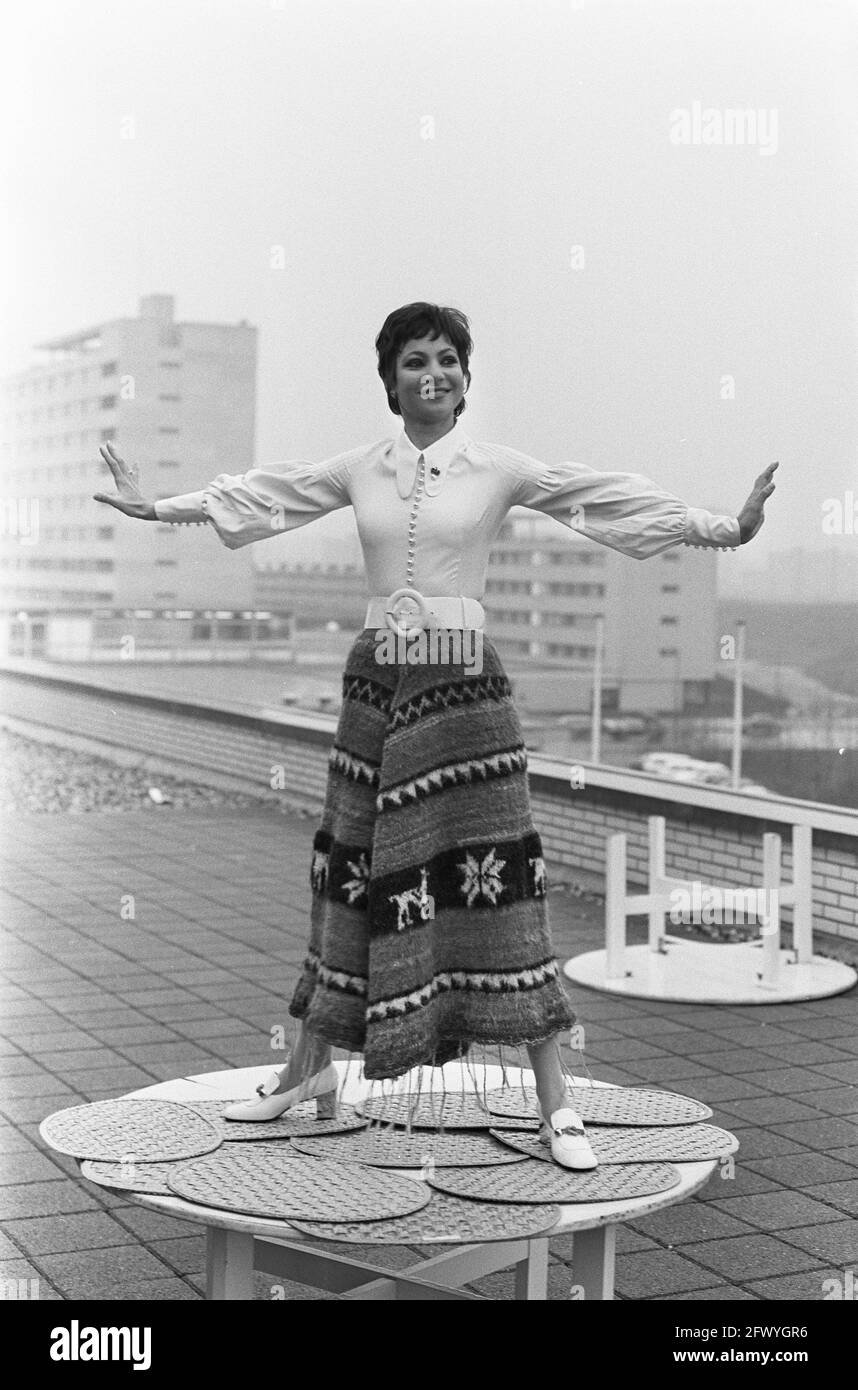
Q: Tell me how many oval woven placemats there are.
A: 10